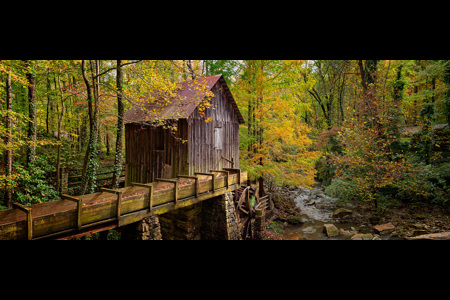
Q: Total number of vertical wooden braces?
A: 9